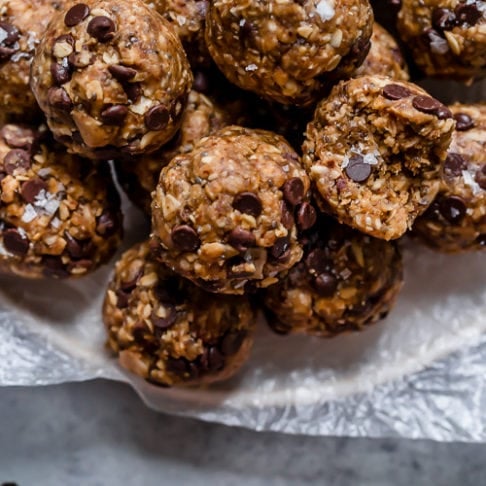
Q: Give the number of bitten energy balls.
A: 1